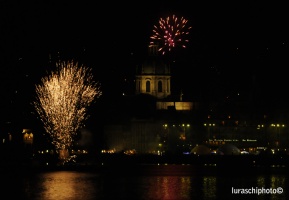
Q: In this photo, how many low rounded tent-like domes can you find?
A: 2